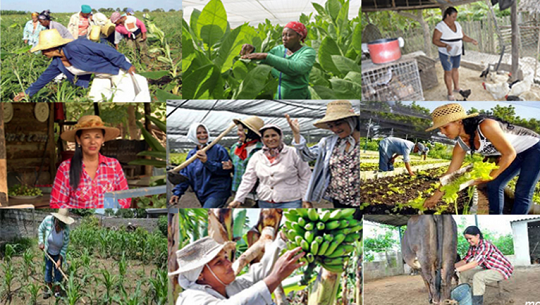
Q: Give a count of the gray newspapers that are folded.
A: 0